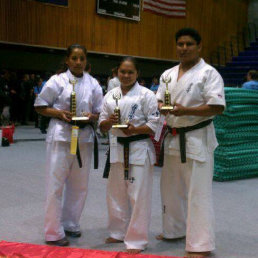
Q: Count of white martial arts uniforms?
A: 3